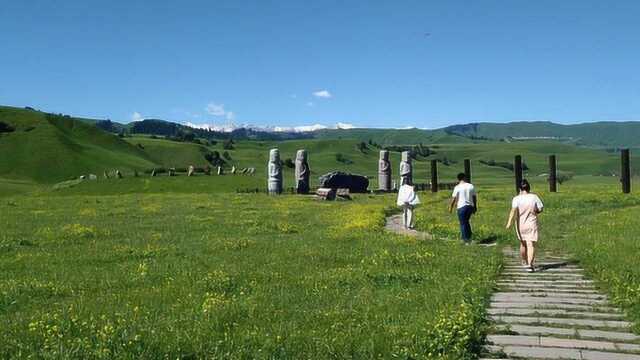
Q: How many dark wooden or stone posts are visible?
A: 5